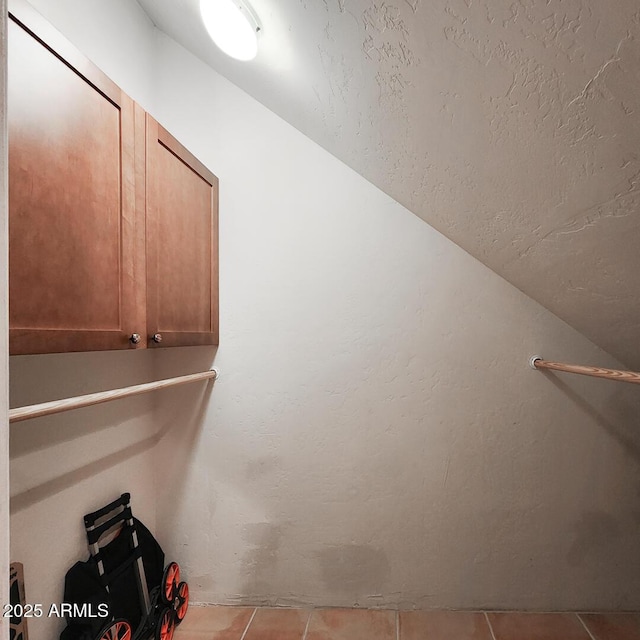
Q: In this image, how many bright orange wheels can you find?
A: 4